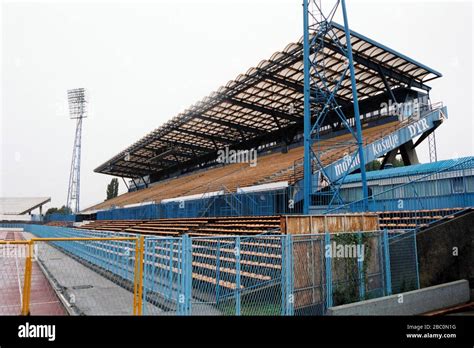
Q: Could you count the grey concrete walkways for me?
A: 1